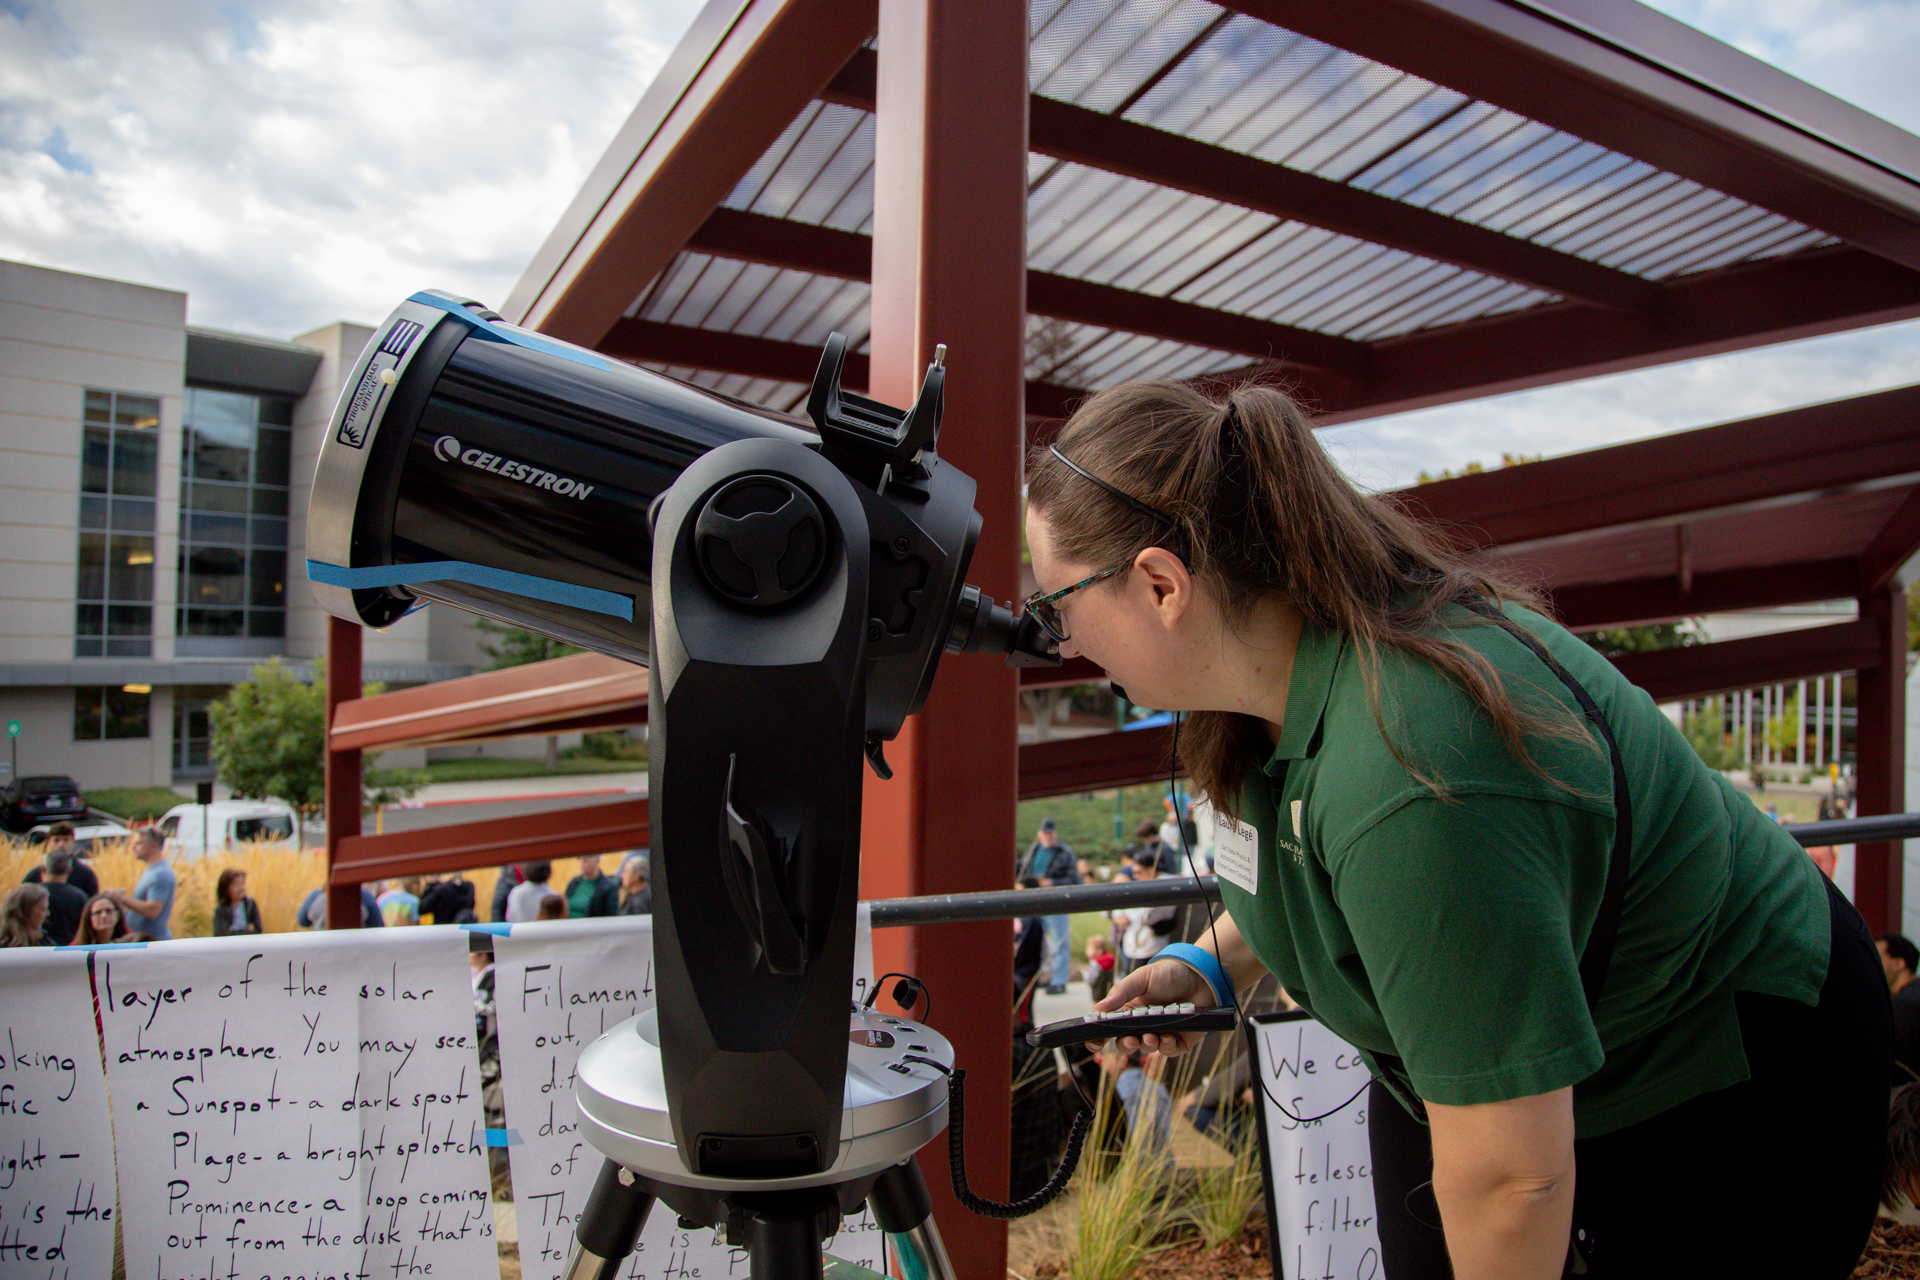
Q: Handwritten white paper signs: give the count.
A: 4